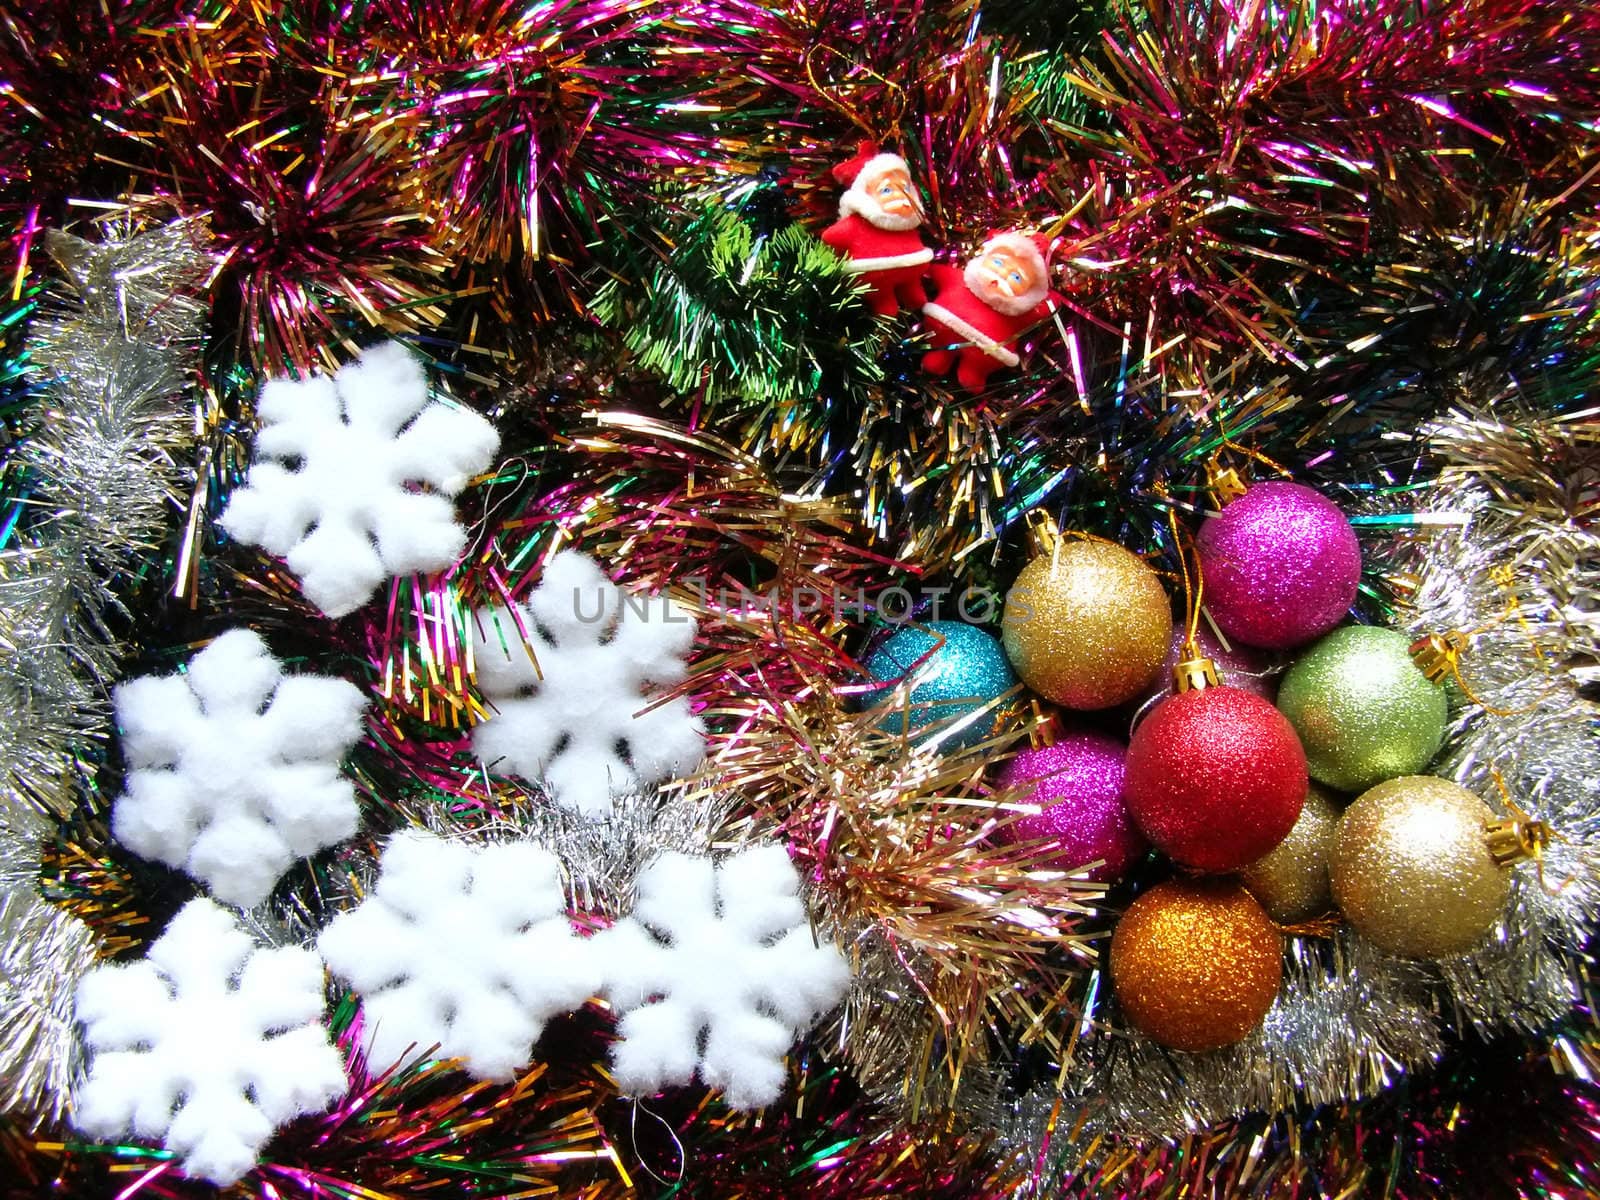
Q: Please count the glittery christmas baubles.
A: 10